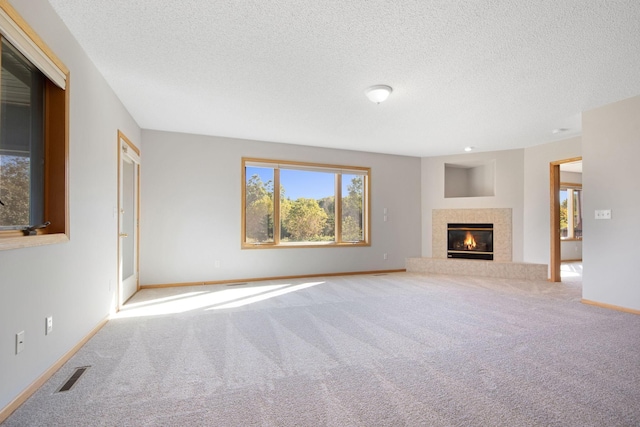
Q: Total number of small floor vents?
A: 3